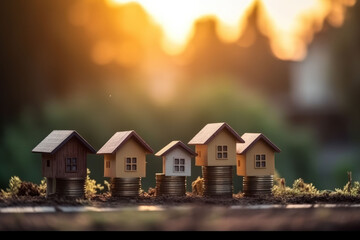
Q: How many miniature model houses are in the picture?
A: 5